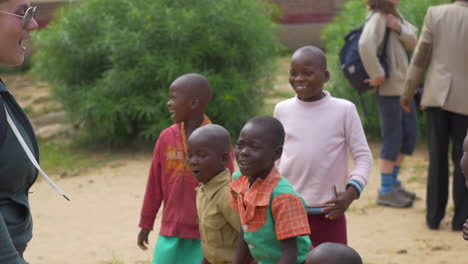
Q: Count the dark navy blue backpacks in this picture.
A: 1